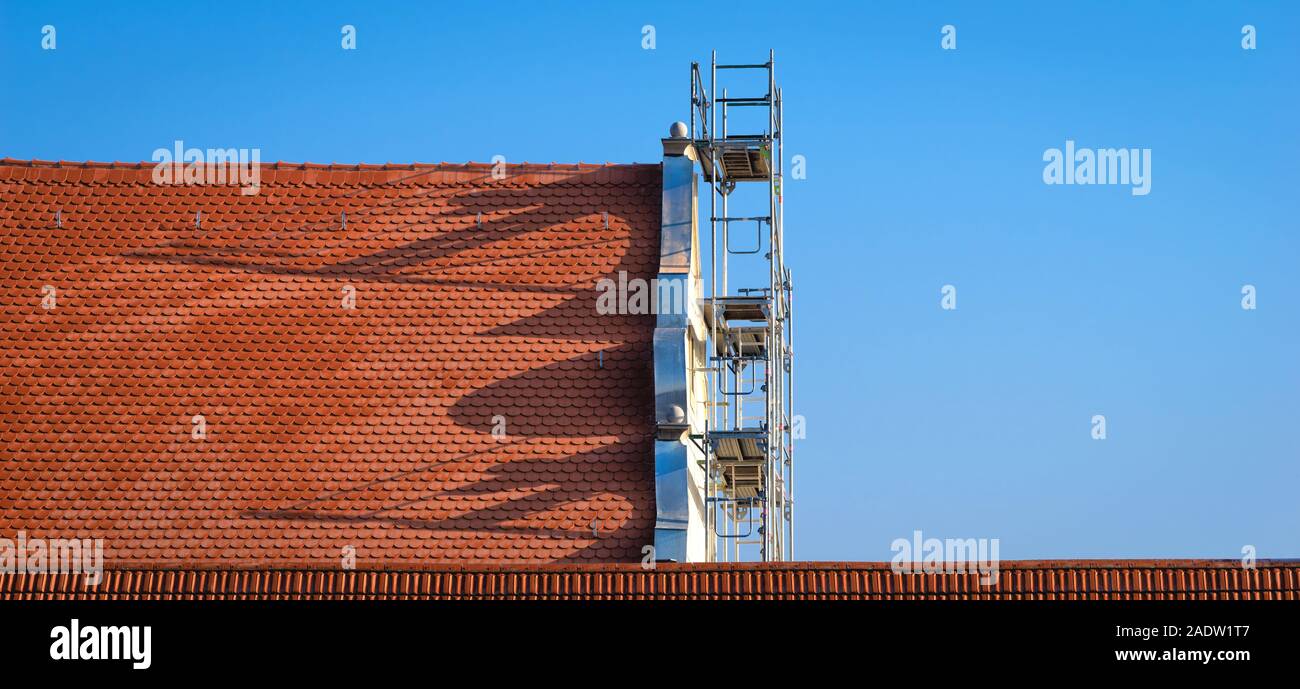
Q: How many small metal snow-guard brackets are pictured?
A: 7